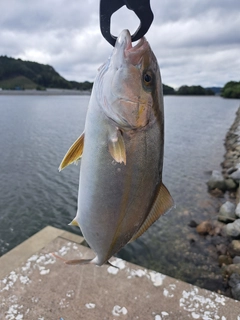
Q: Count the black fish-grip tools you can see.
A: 1